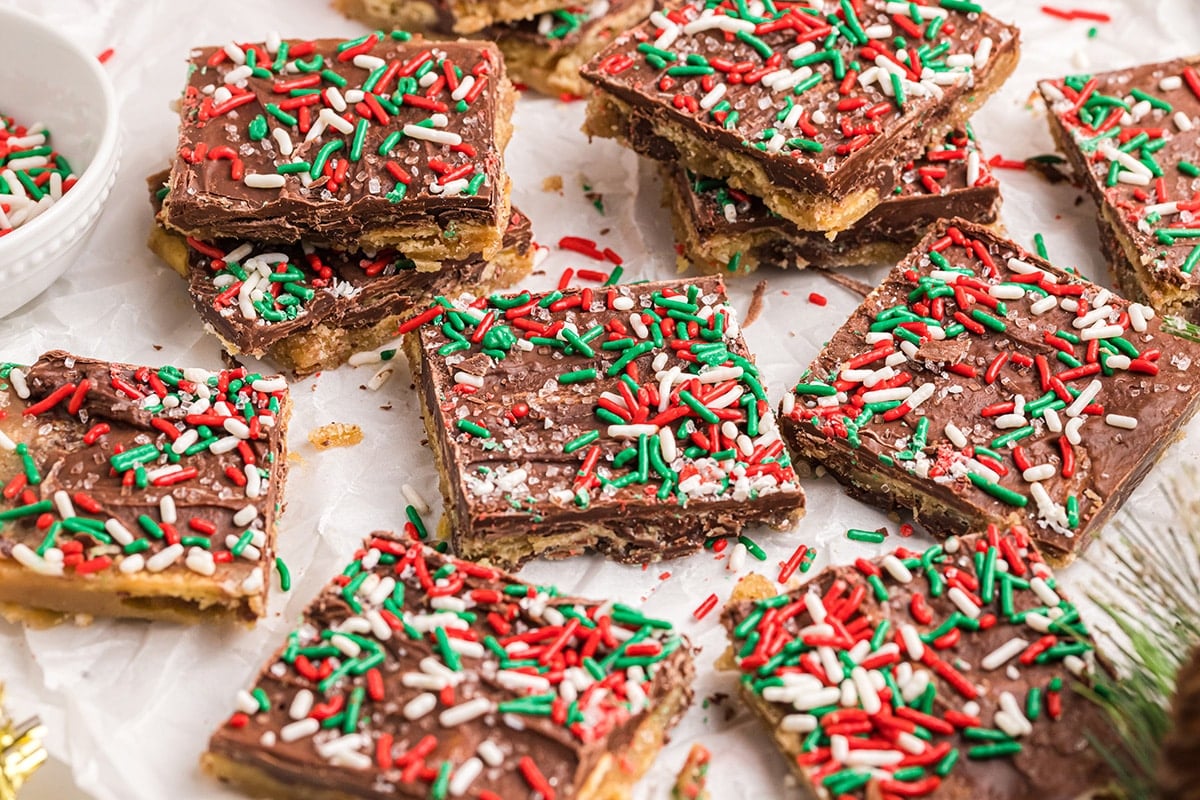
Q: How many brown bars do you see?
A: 12